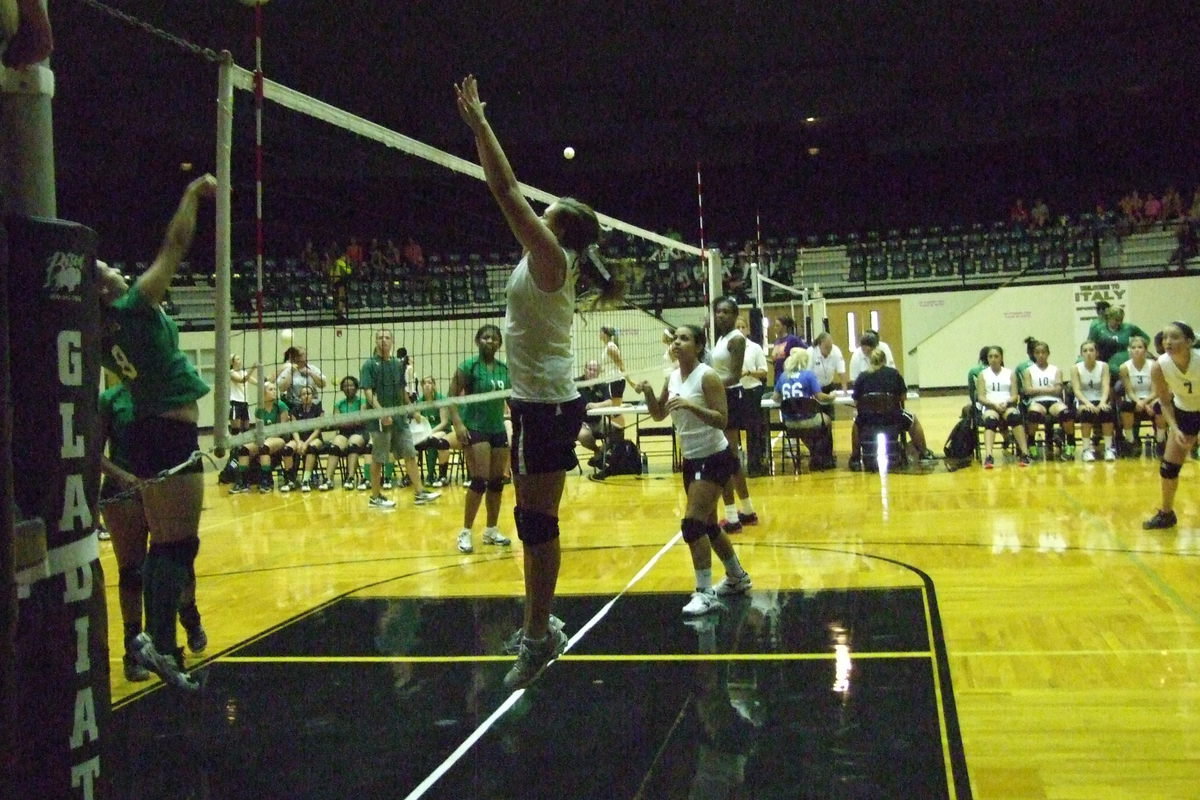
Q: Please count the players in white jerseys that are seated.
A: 4